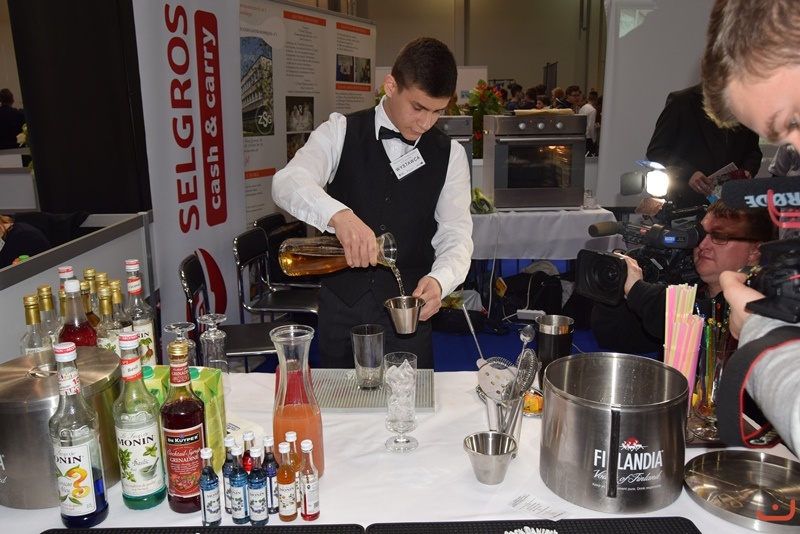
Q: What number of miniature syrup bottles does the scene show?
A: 9